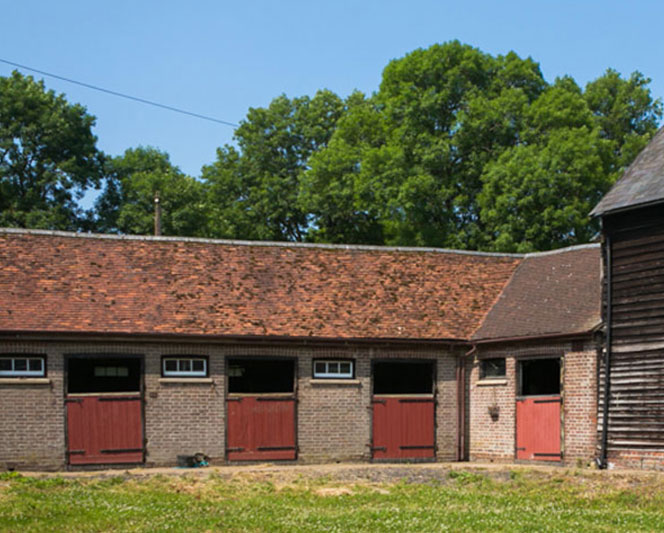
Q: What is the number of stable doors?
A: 4